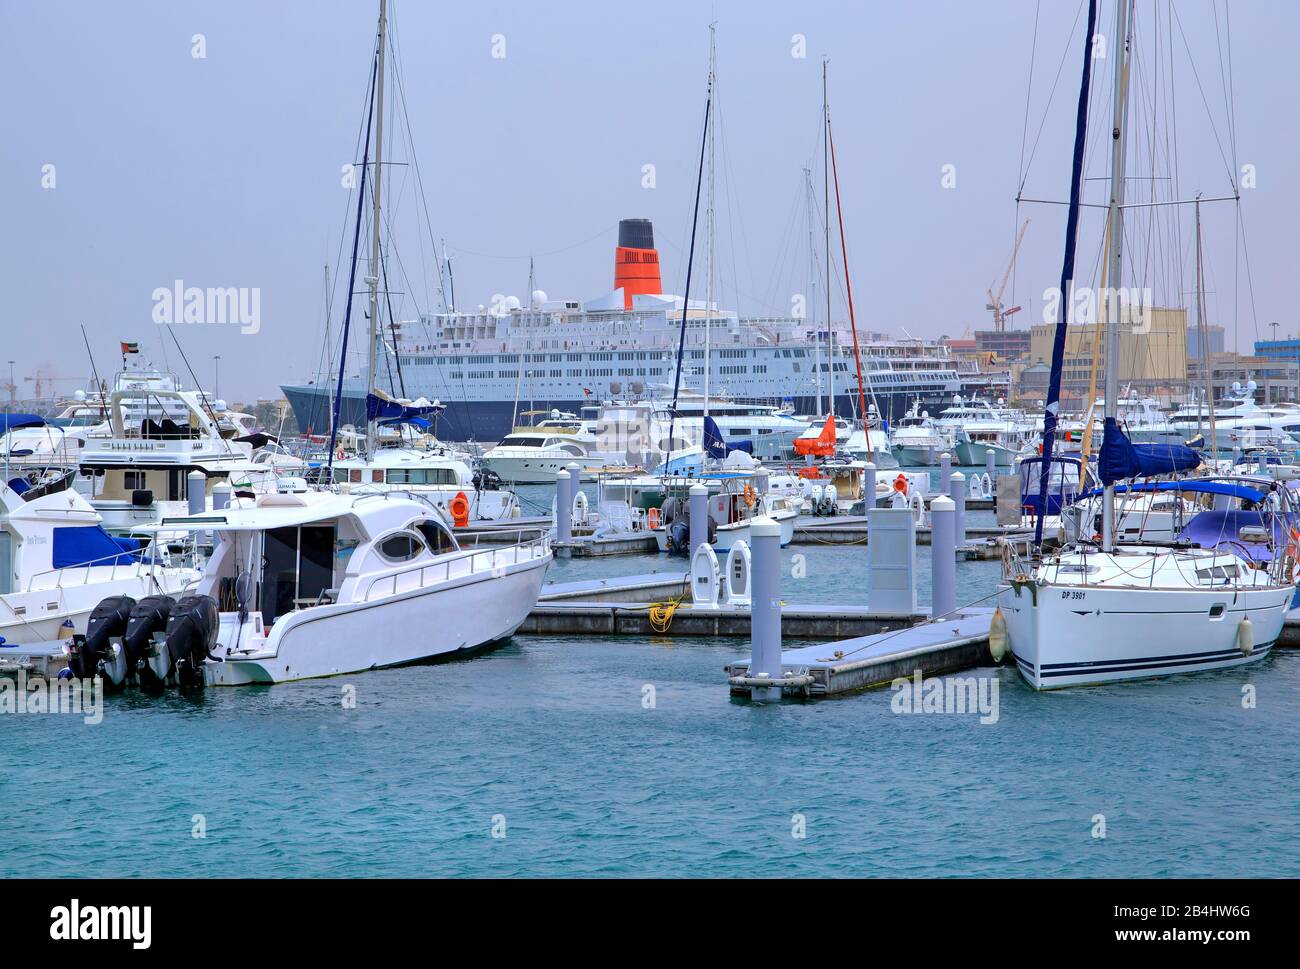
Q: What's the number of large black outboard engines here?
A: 3